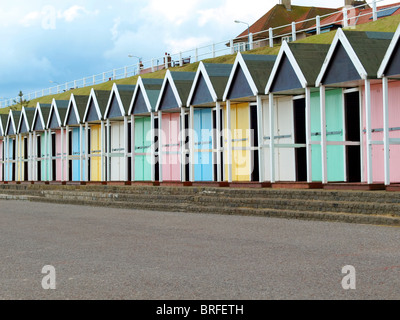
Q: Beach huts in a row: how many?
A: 15